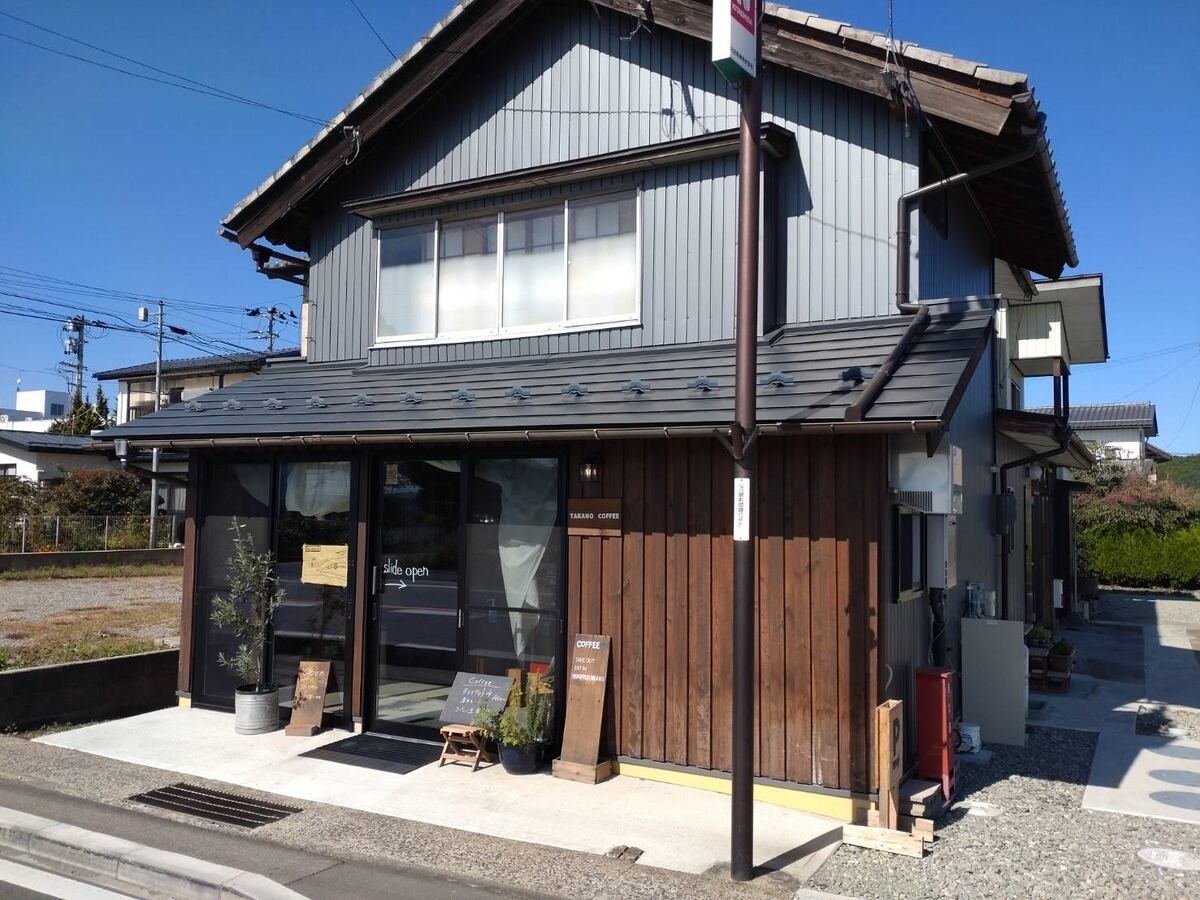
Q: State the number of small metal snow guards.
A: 13